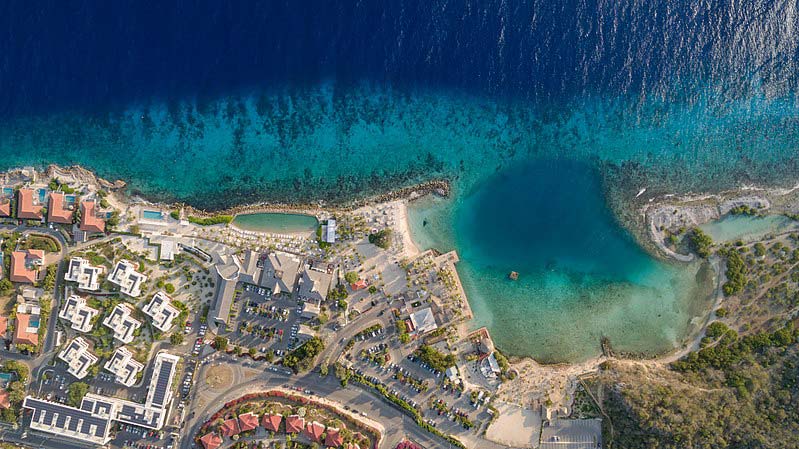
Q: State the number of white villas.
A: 7